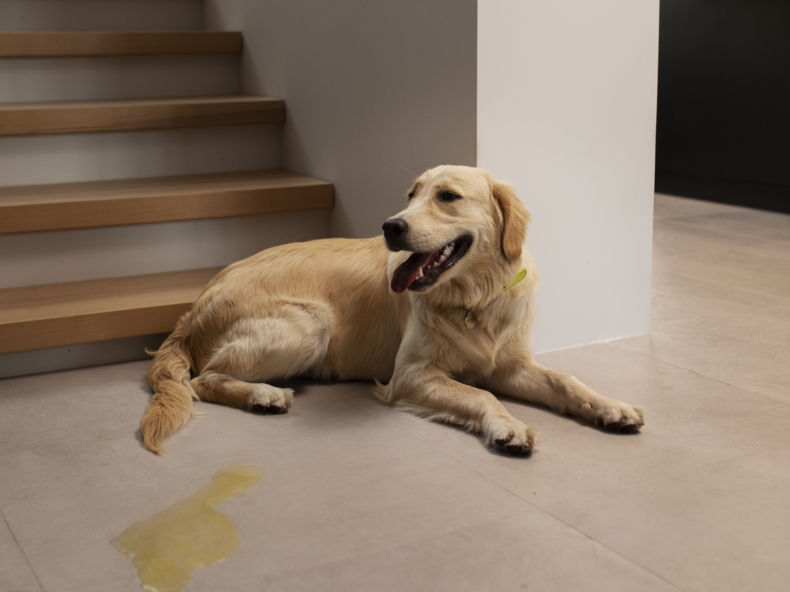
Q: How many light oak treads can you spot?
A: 4